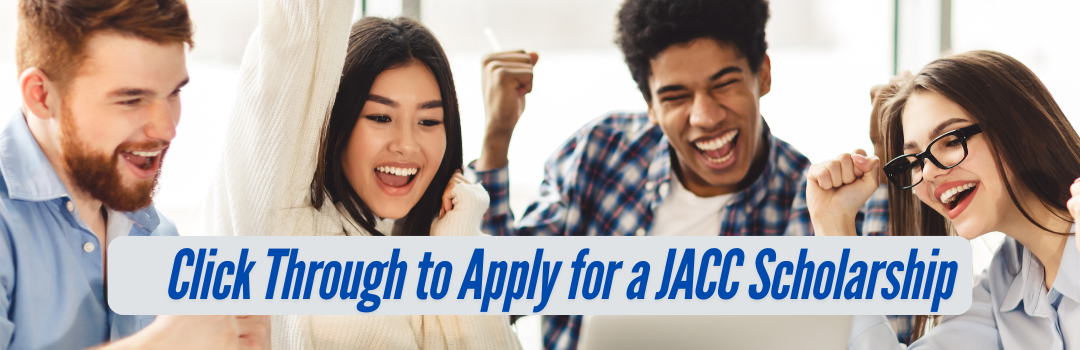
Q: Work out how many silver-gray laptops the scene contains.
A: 1